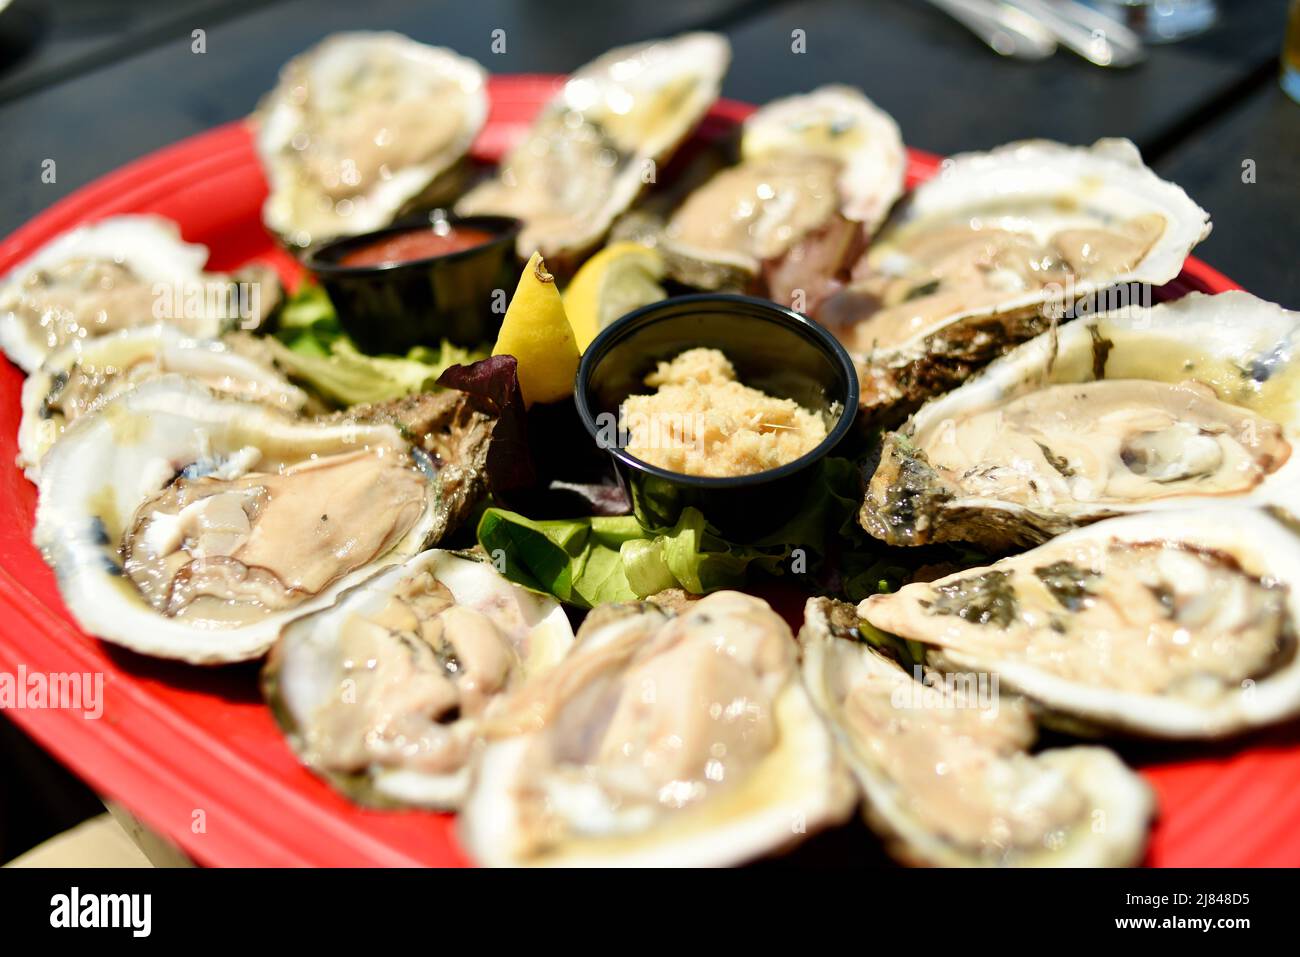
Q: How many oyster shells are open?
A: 12